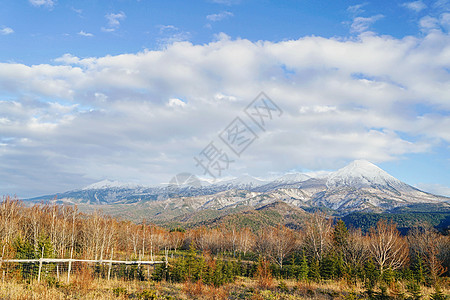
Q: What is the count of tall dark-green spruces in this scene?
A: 1